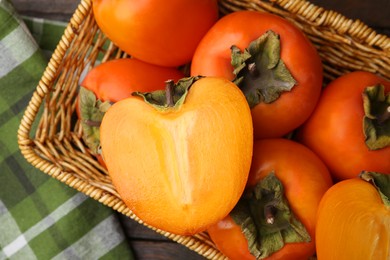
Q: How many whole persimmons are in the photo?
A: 5